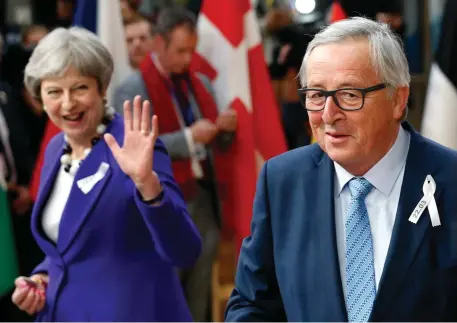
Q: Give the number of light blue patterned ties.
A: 1